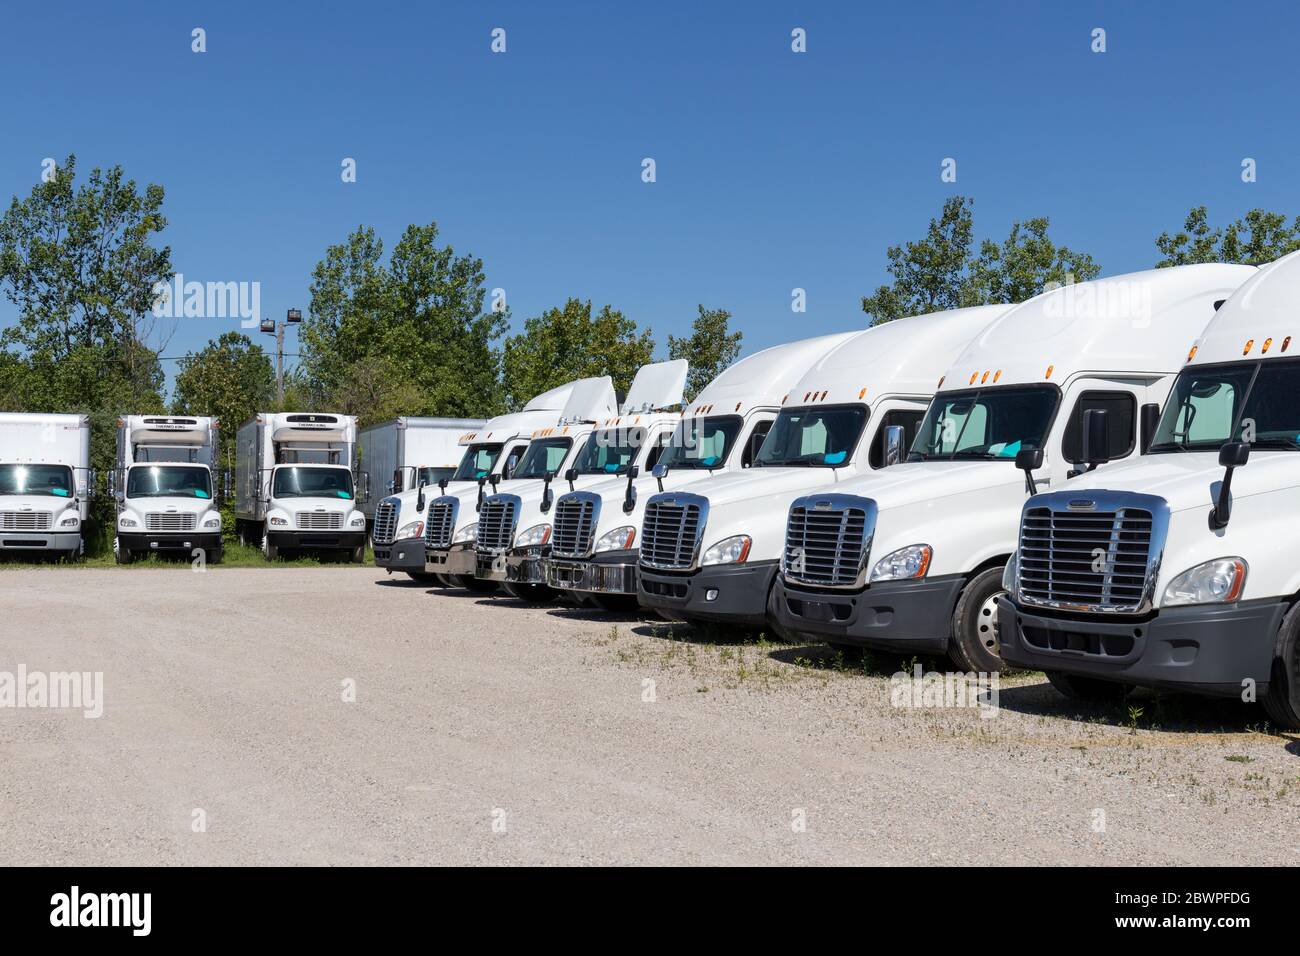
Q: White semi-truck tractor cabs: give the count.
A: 7